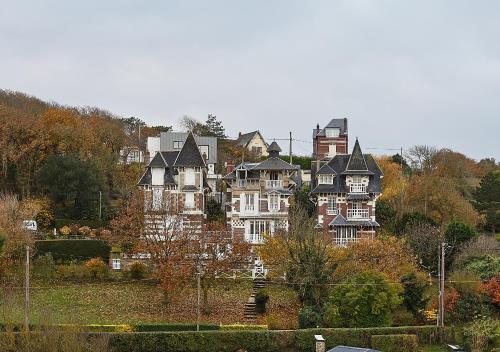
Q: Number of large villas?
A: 3